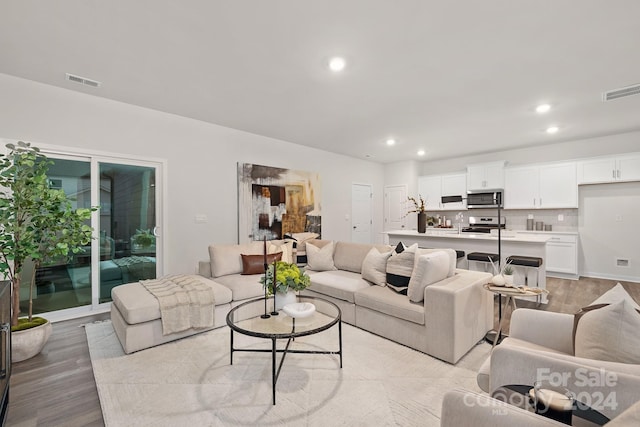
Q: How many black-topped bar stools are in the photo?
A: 3